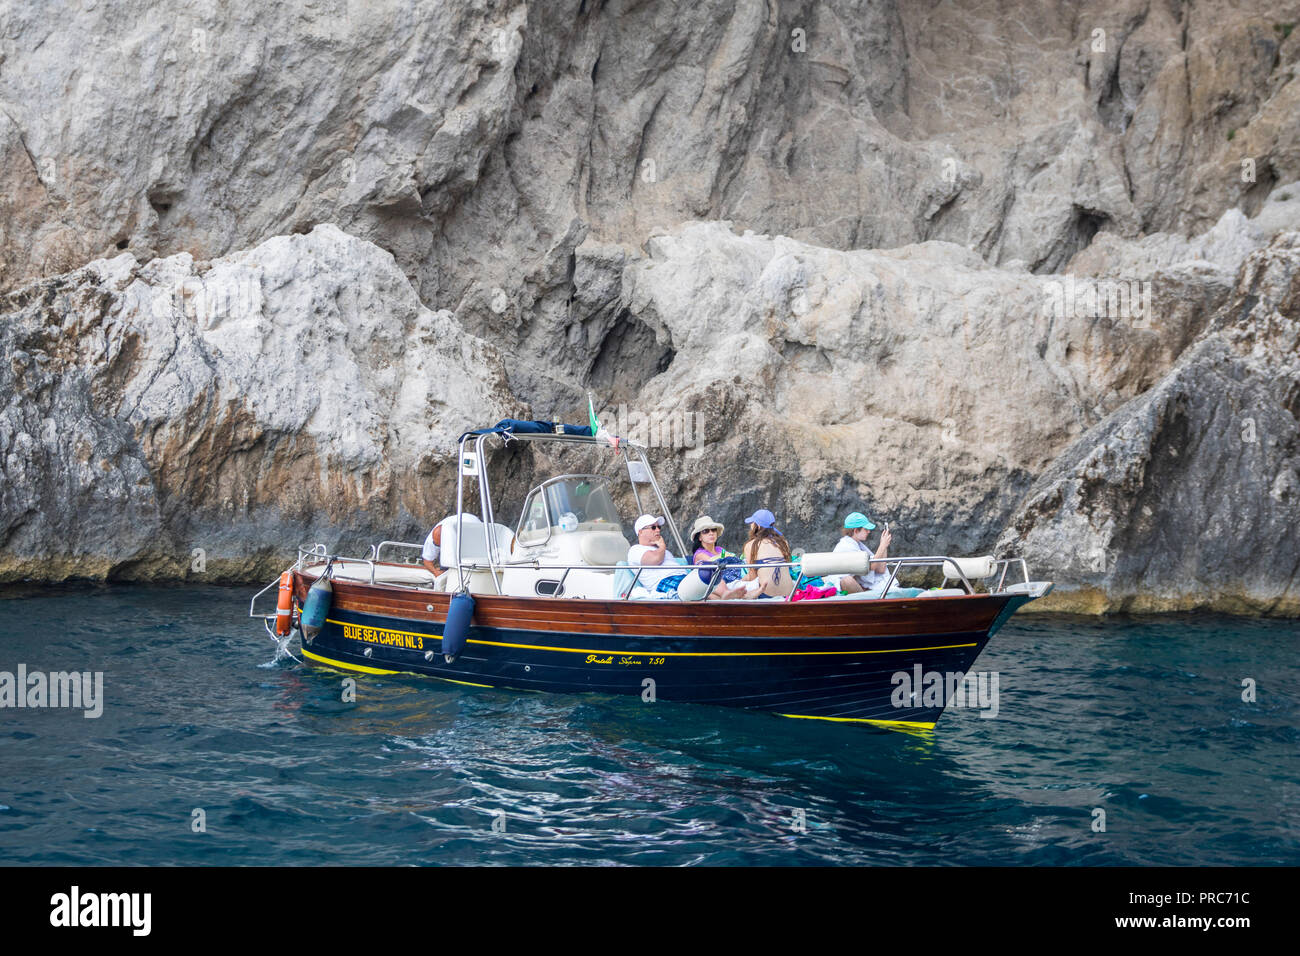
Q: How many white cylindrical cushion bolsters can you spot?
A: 2